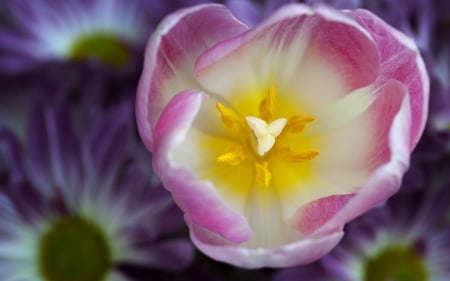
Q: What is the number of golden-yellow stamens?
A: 6